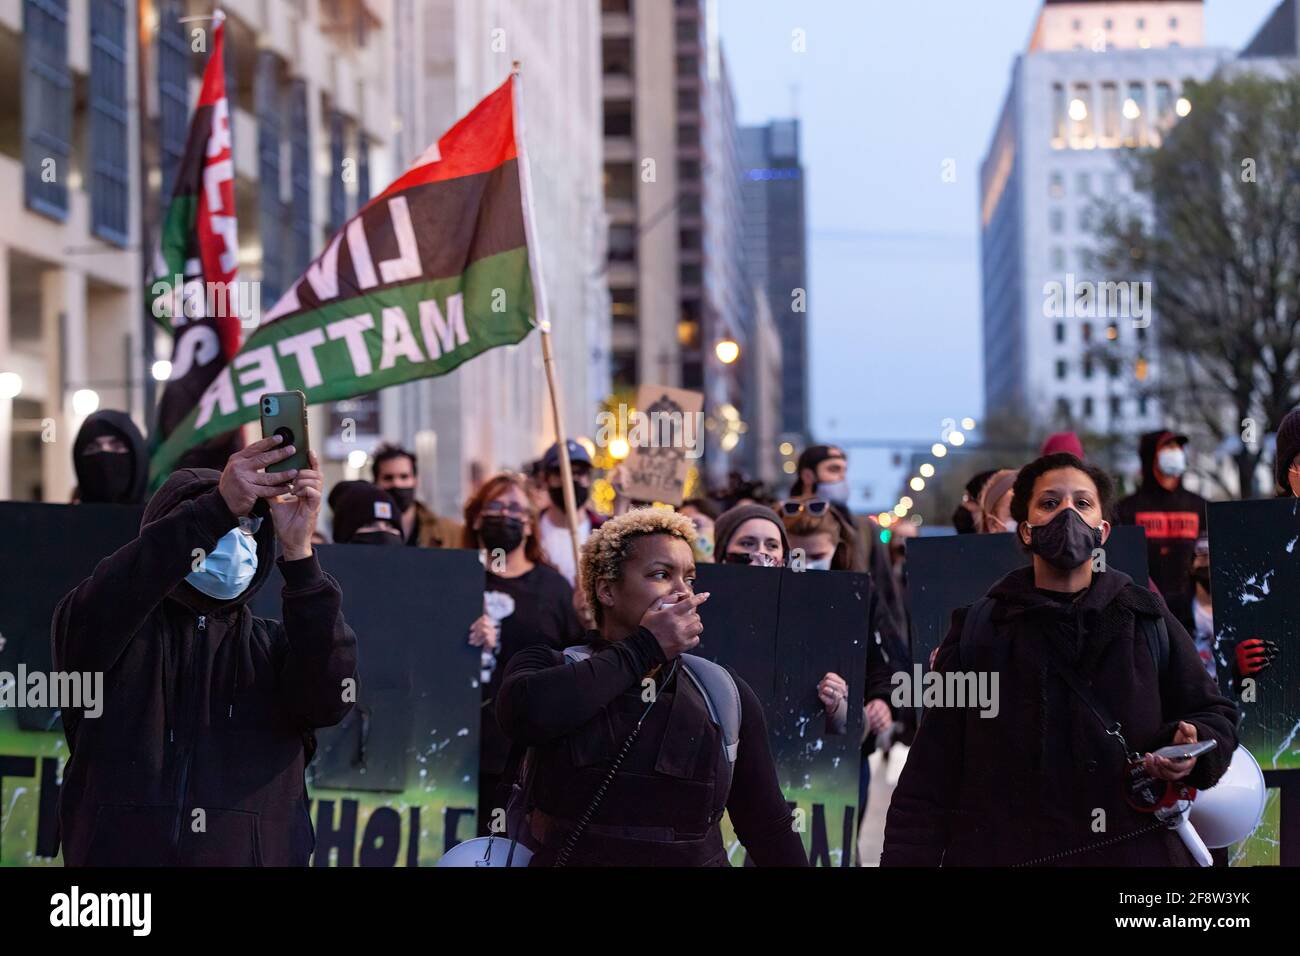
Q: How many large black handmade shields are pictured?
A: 5